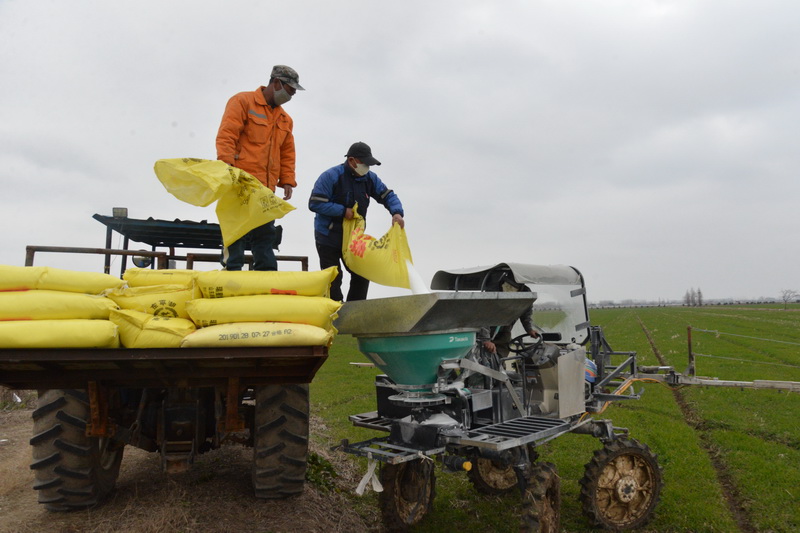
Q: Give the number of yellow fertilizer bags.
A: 11